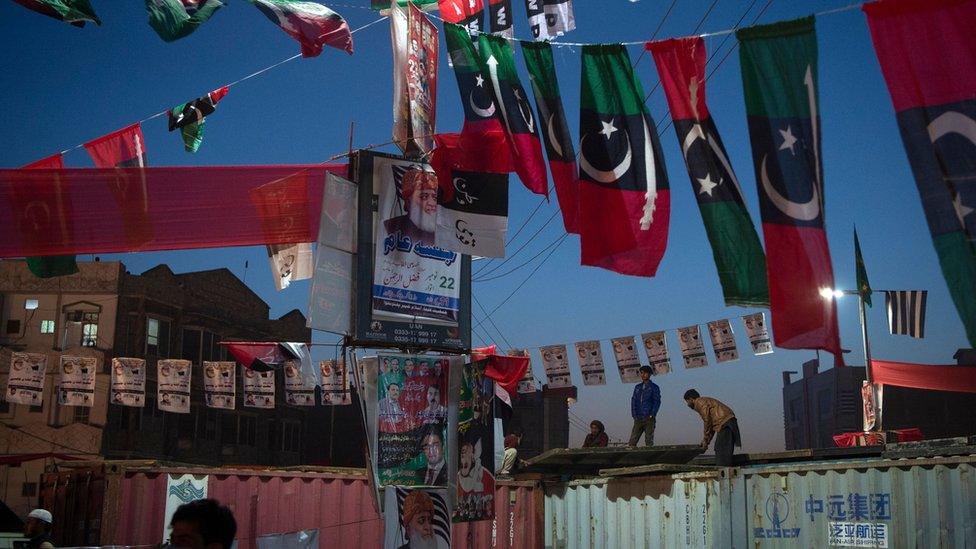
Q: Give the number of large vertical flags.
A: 7